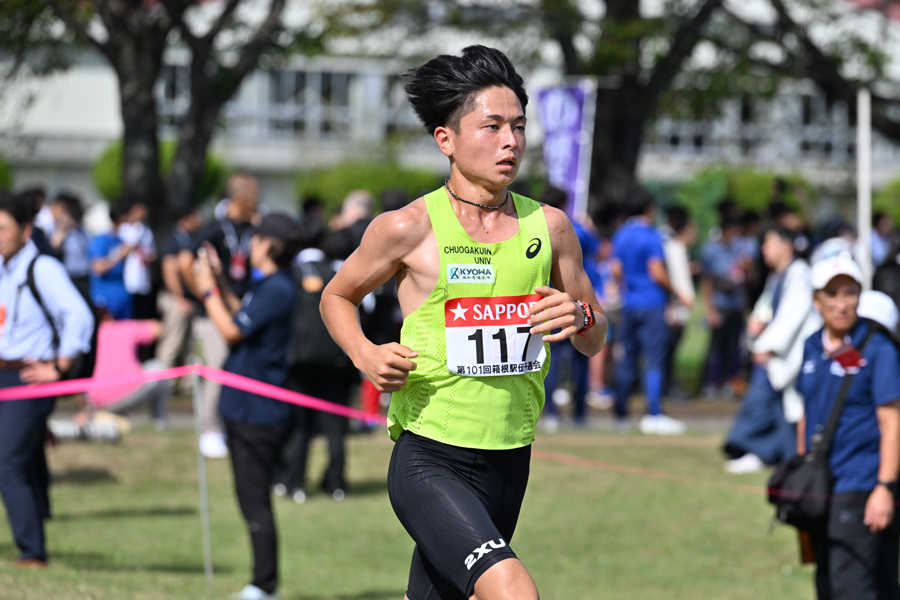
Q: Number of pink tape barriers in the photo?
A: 1